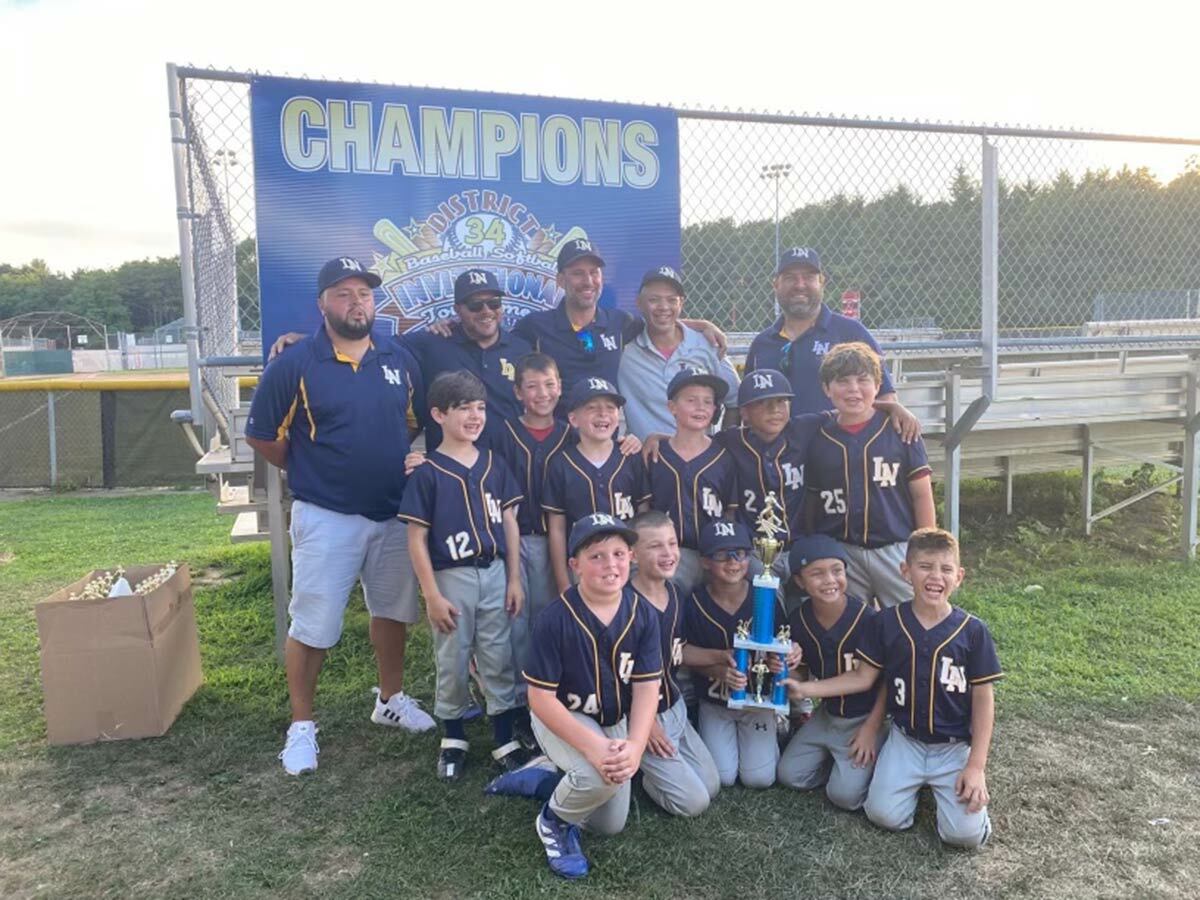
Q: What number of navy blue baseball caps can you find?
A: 11